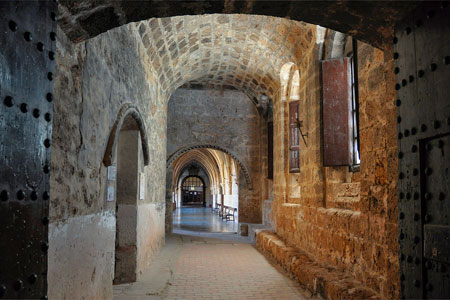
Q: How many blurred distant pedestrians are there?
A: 0